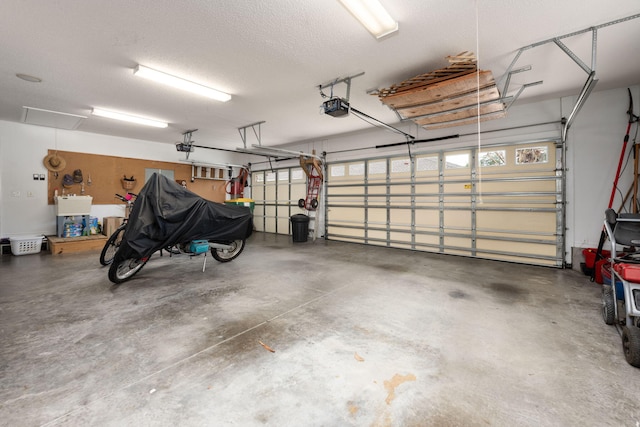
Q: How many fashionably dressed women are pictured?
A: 0